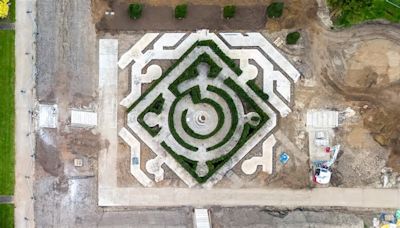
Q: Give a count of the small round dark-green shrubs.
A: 5